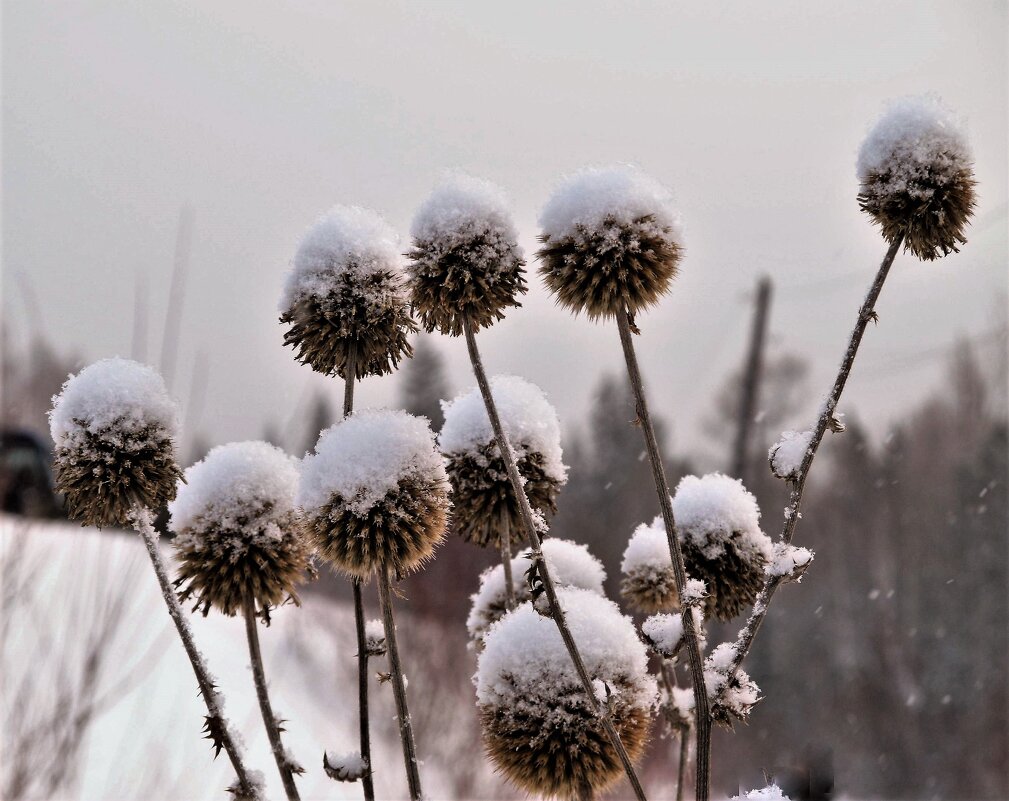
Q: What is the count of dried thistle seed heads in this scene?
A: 12